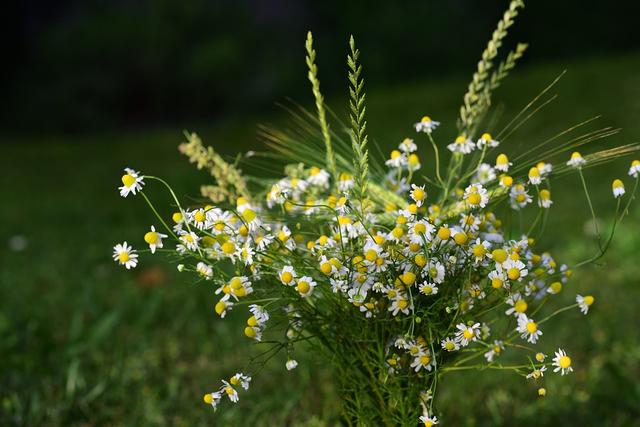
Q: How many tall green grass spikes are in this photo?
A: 4